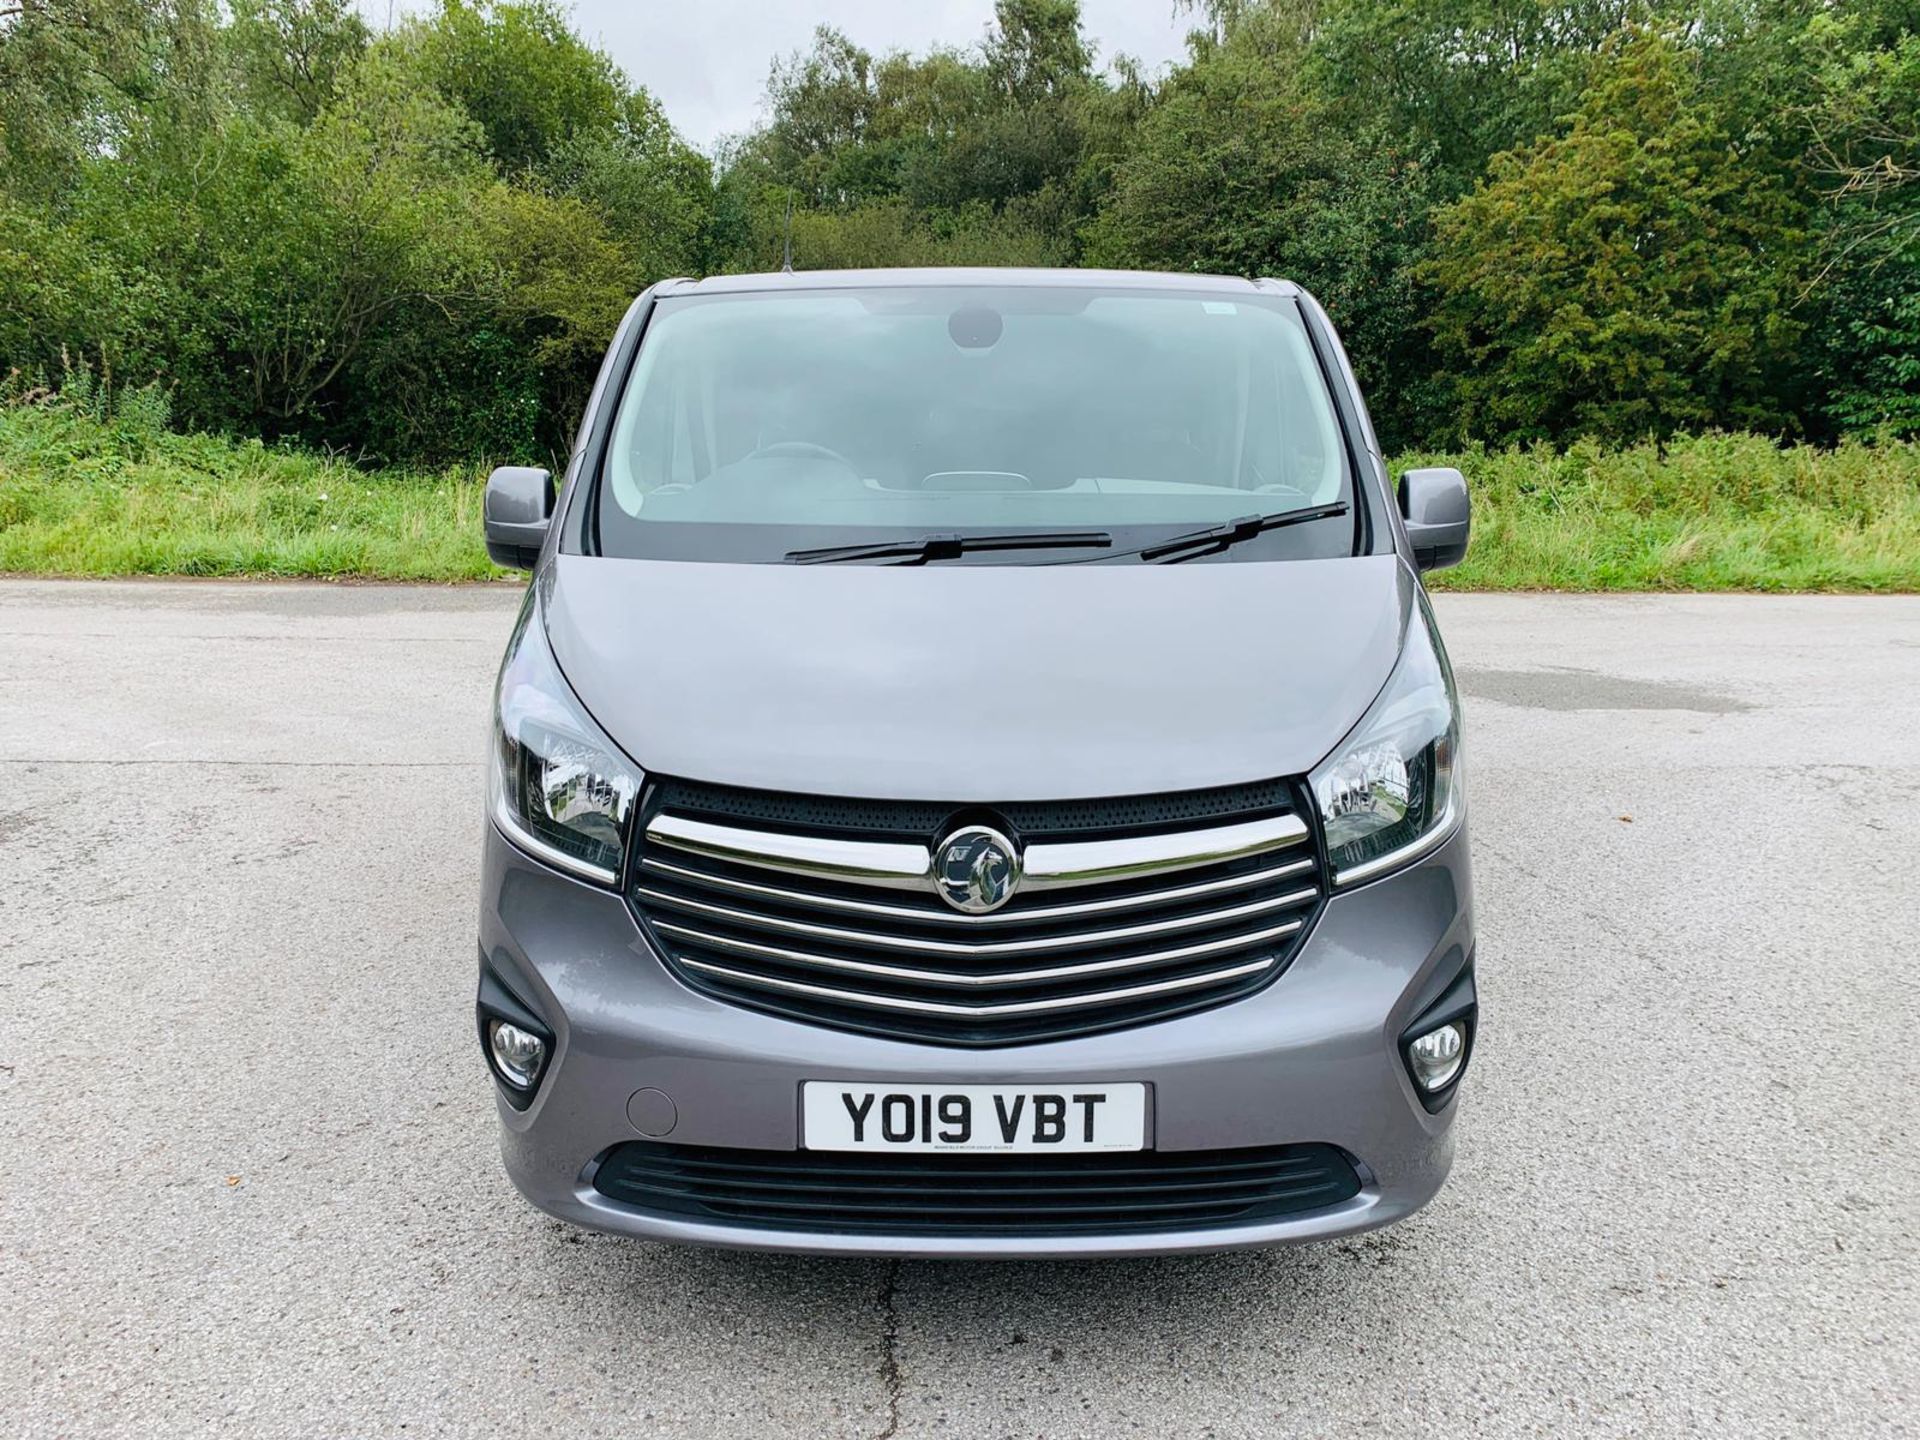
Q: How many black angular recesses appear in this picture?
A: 2